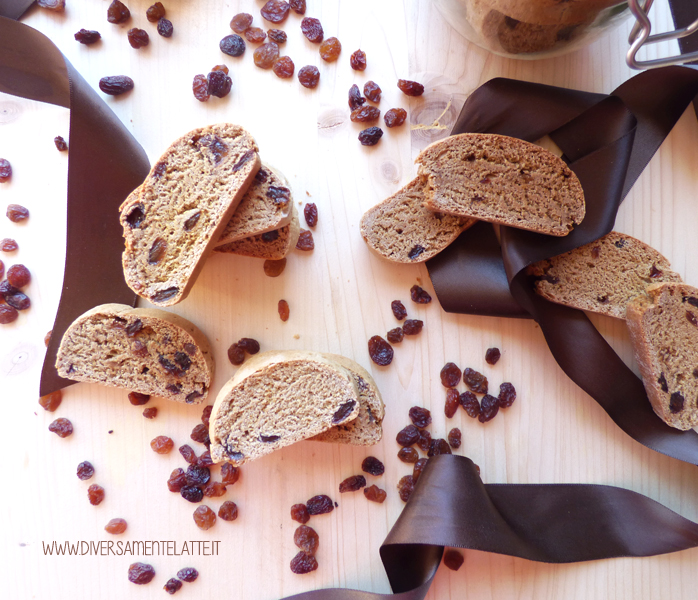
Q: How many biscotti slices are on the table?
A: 10